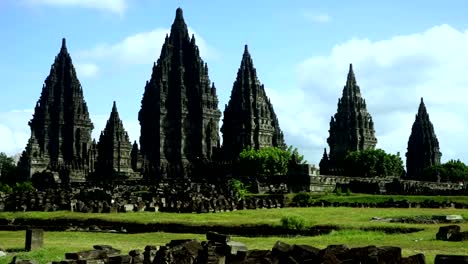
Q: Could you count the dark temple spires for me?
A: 6